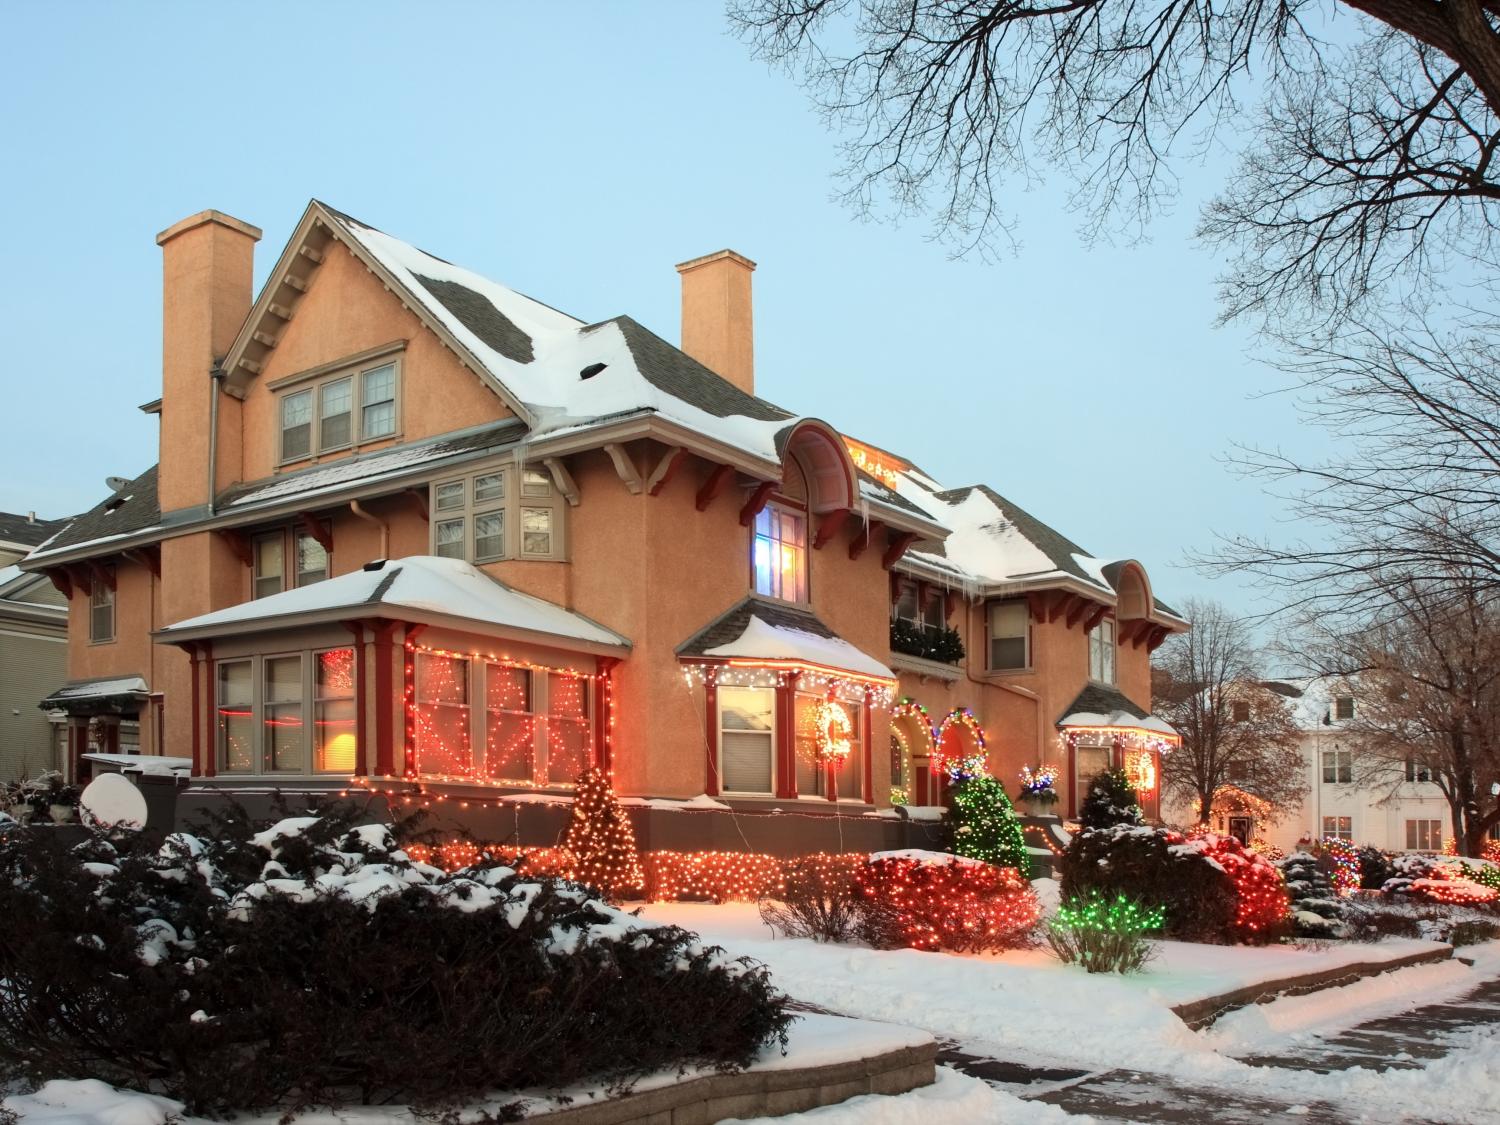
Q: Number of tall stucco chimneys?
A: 2